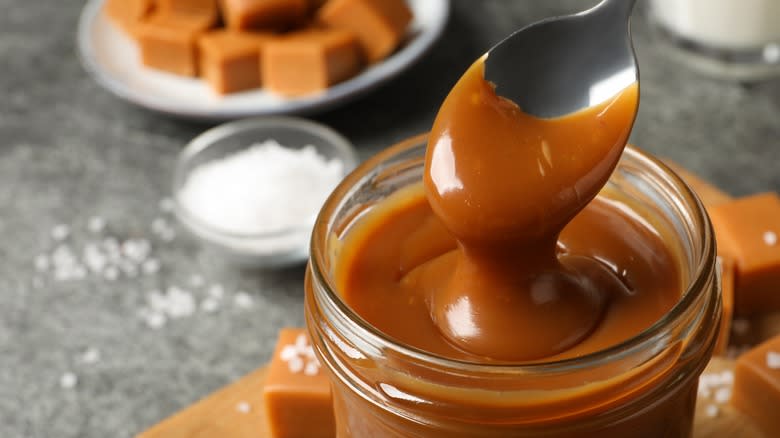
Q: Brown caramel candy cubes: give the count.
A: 11